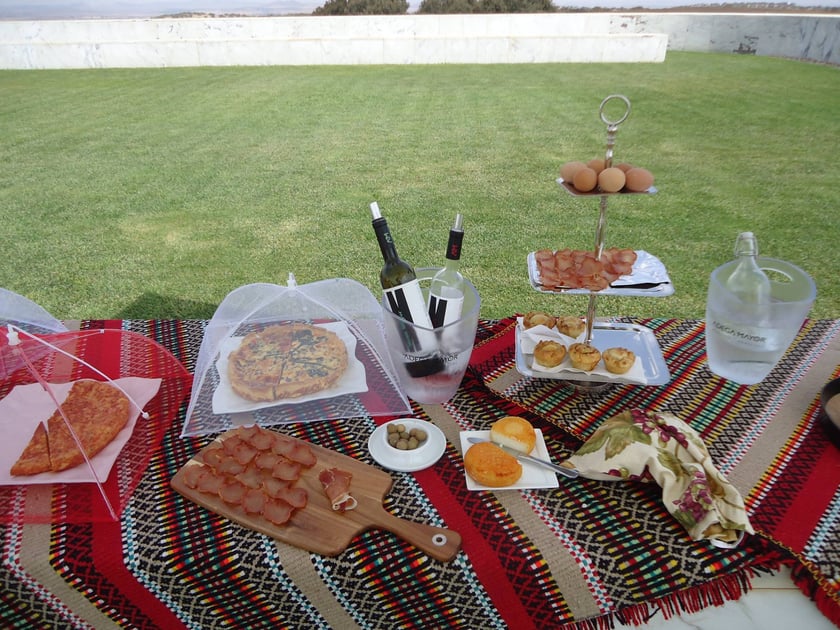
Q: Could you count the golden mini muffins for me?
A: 5